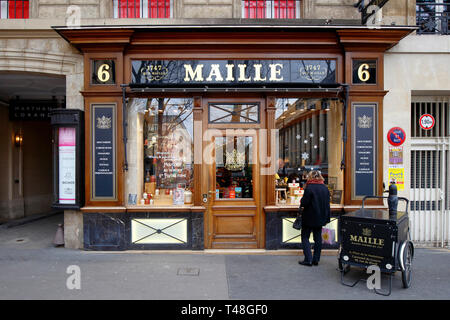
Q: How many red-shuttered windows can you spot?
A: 3